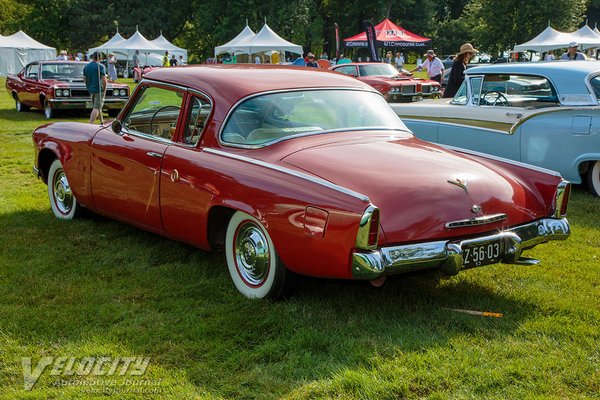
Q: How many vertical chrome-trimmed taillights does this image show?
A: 2